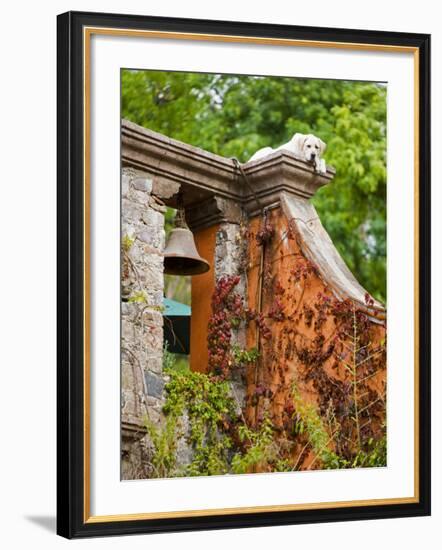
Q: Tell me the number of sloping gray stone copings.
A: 1